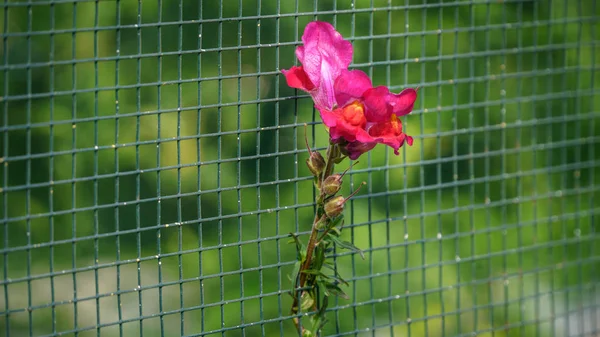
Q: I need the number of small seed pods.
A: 3